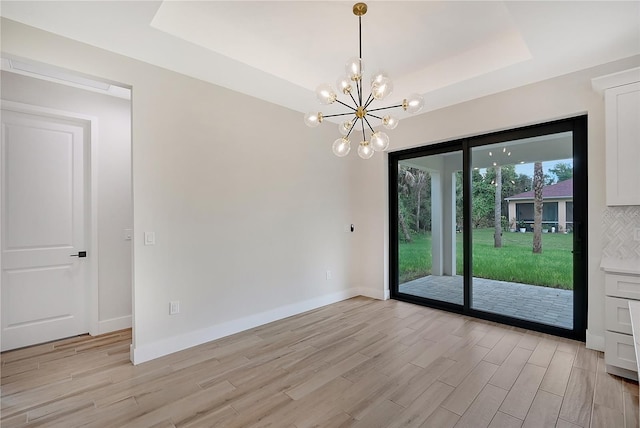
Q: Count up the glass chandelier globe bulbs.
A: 12